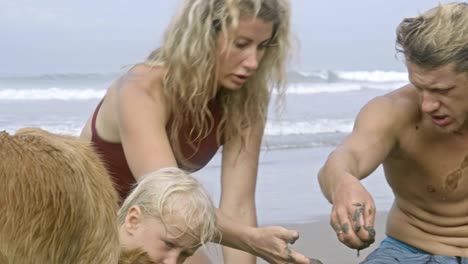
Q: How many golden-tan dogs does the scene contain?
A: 1